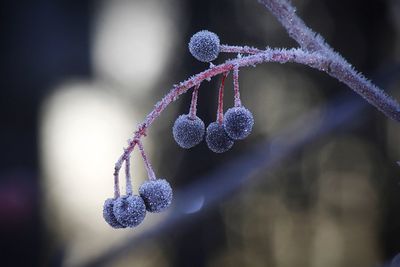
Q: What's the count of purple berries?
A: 7